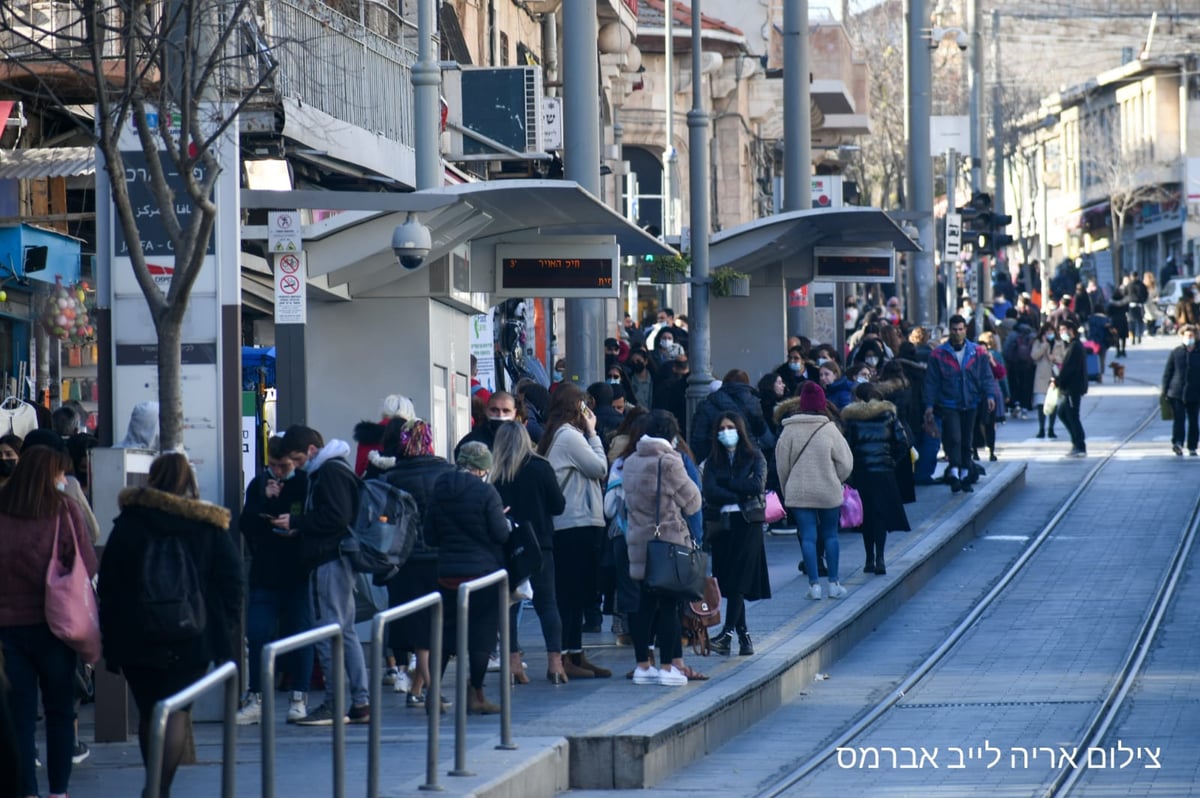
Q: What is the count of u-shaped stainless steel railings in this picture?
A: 4